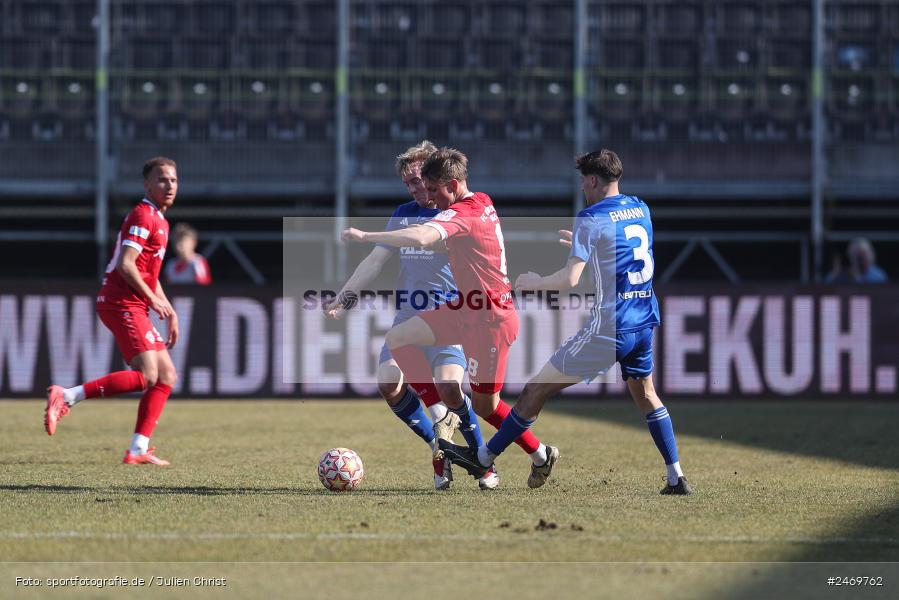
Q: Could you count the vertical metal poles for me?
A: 4